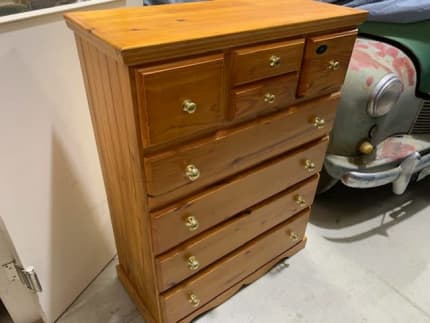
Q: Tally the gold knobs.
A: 12